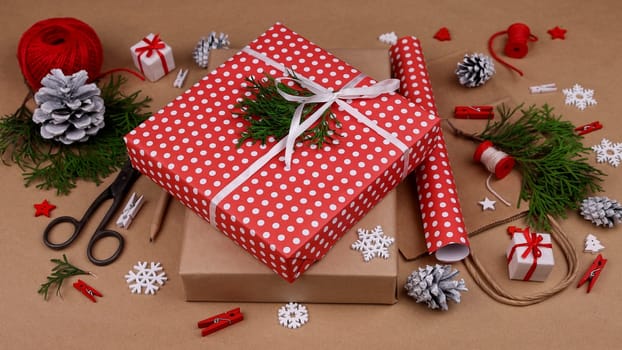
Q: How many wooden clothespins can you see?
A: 8